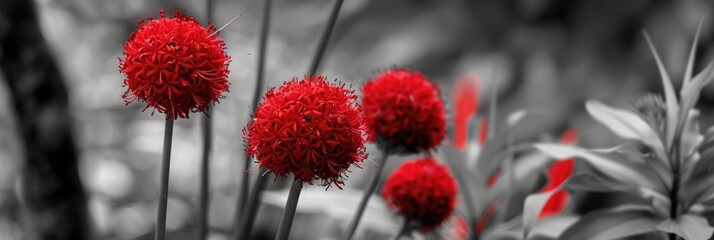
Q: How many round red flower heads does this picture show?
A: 4